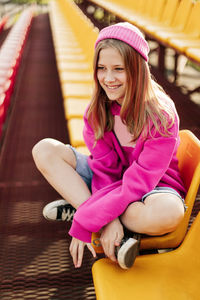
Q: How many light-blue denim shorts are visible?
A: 1